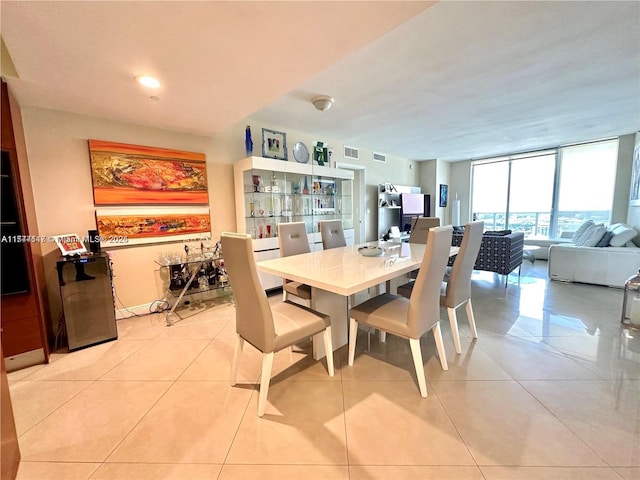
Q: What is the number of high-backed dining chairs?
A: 6